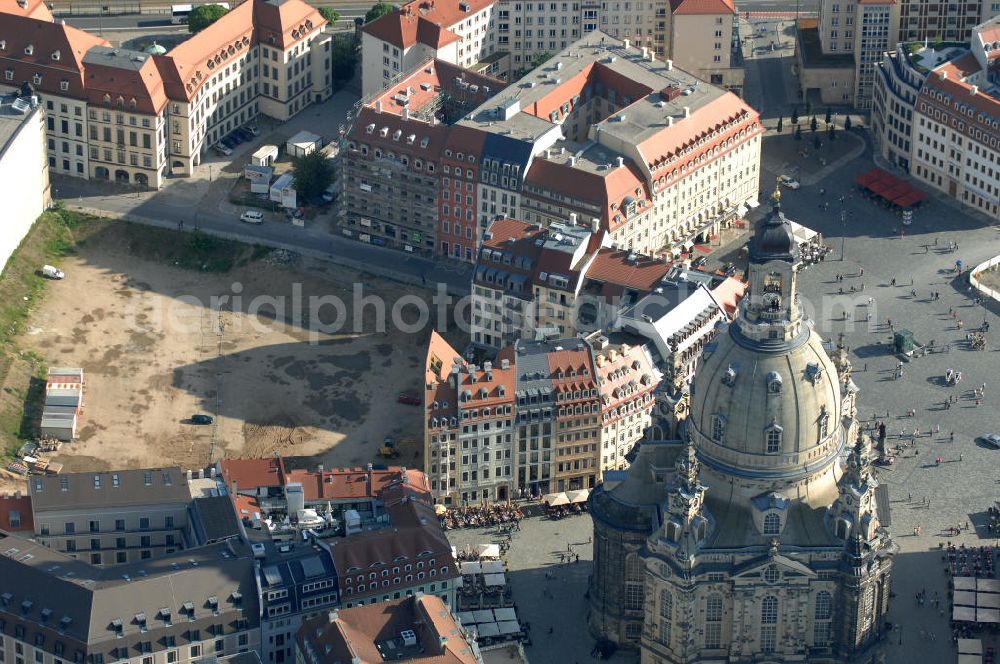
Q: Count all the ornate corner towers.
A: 4